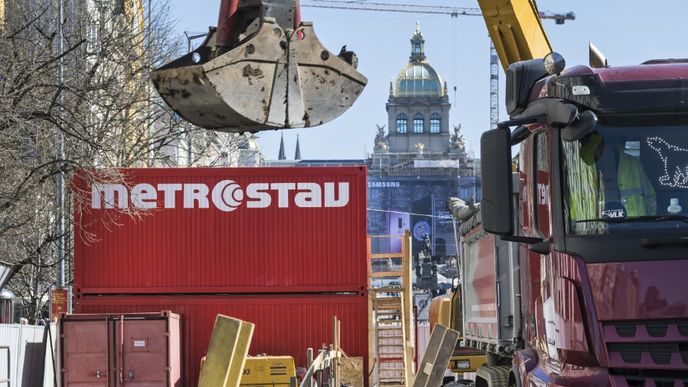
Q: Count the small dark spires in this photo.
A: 2